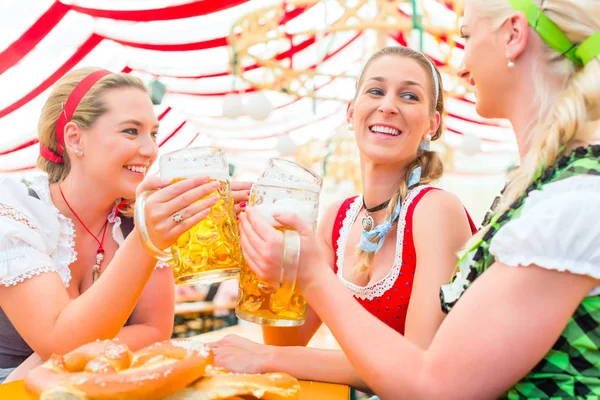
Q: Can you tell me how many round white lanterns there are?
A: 4